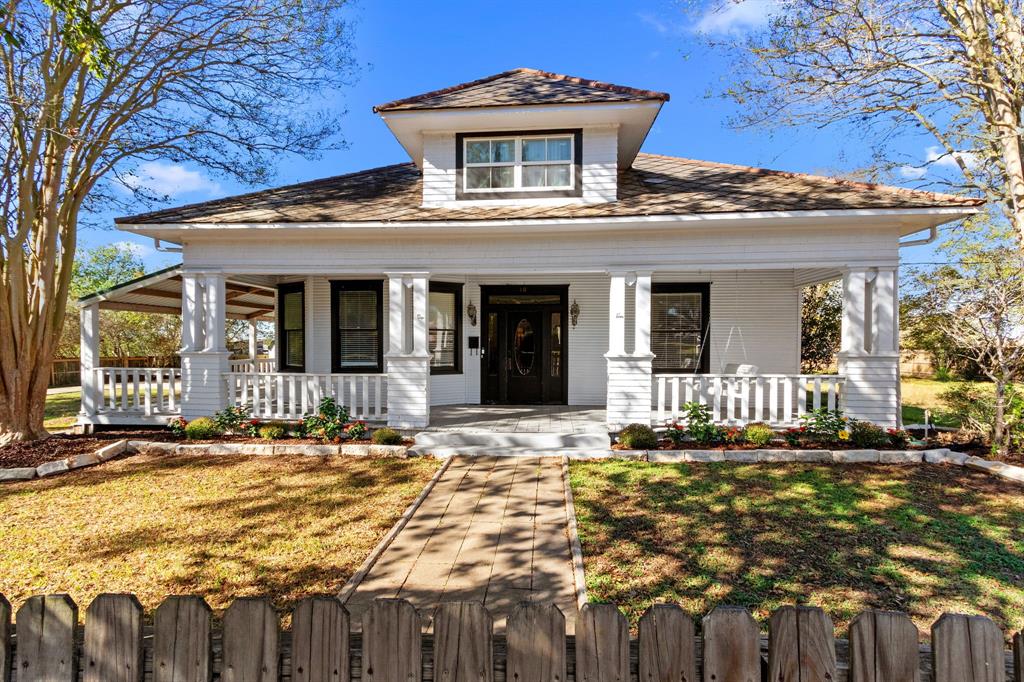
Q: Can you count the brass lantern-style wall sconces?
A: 2